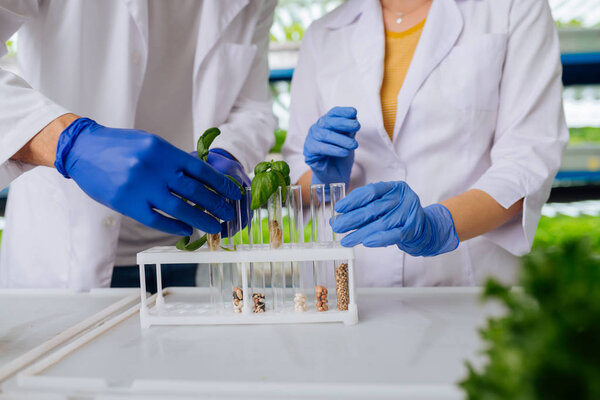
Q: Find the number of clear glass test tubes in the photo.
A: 7